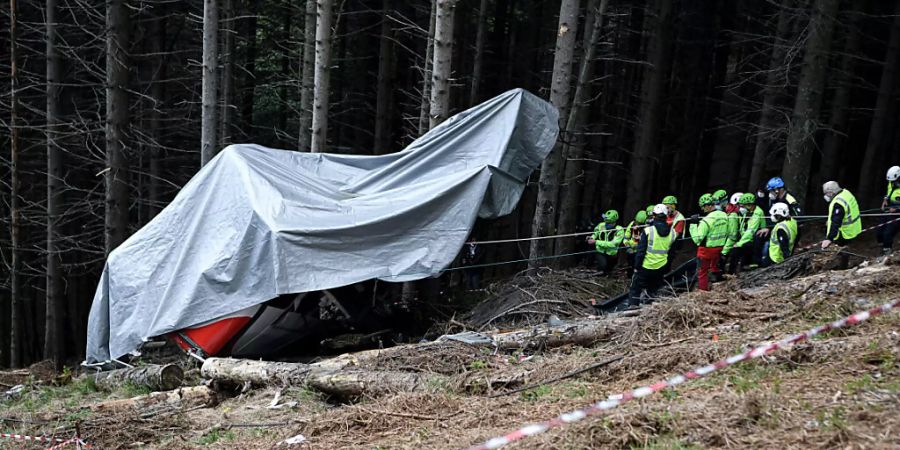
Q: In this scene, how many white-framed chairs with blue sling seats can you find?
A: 0